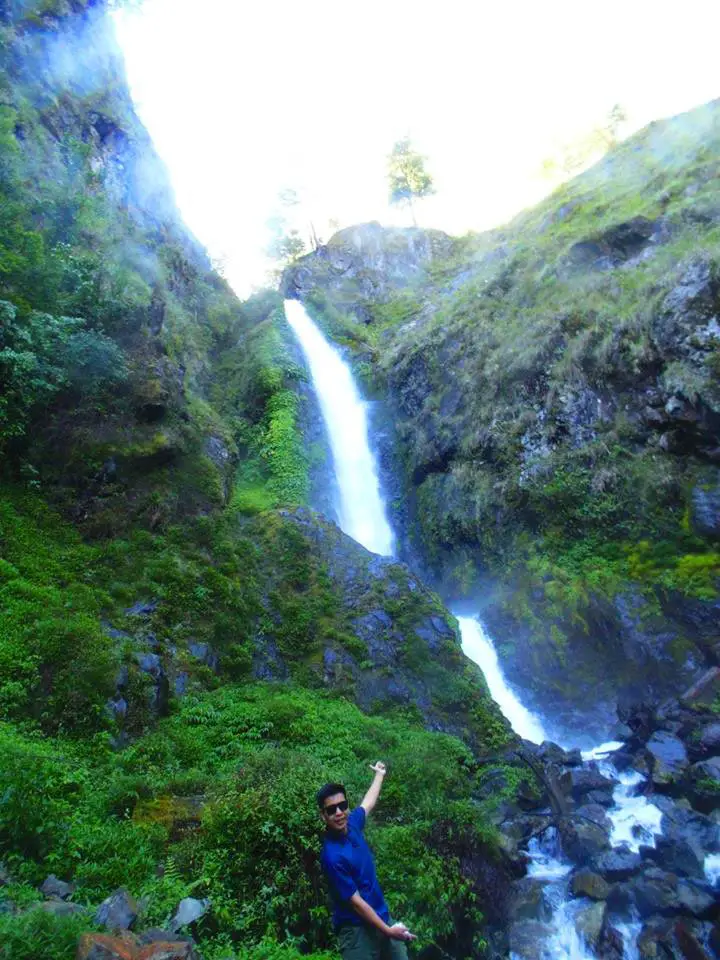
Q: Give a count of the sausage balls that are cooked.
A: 0